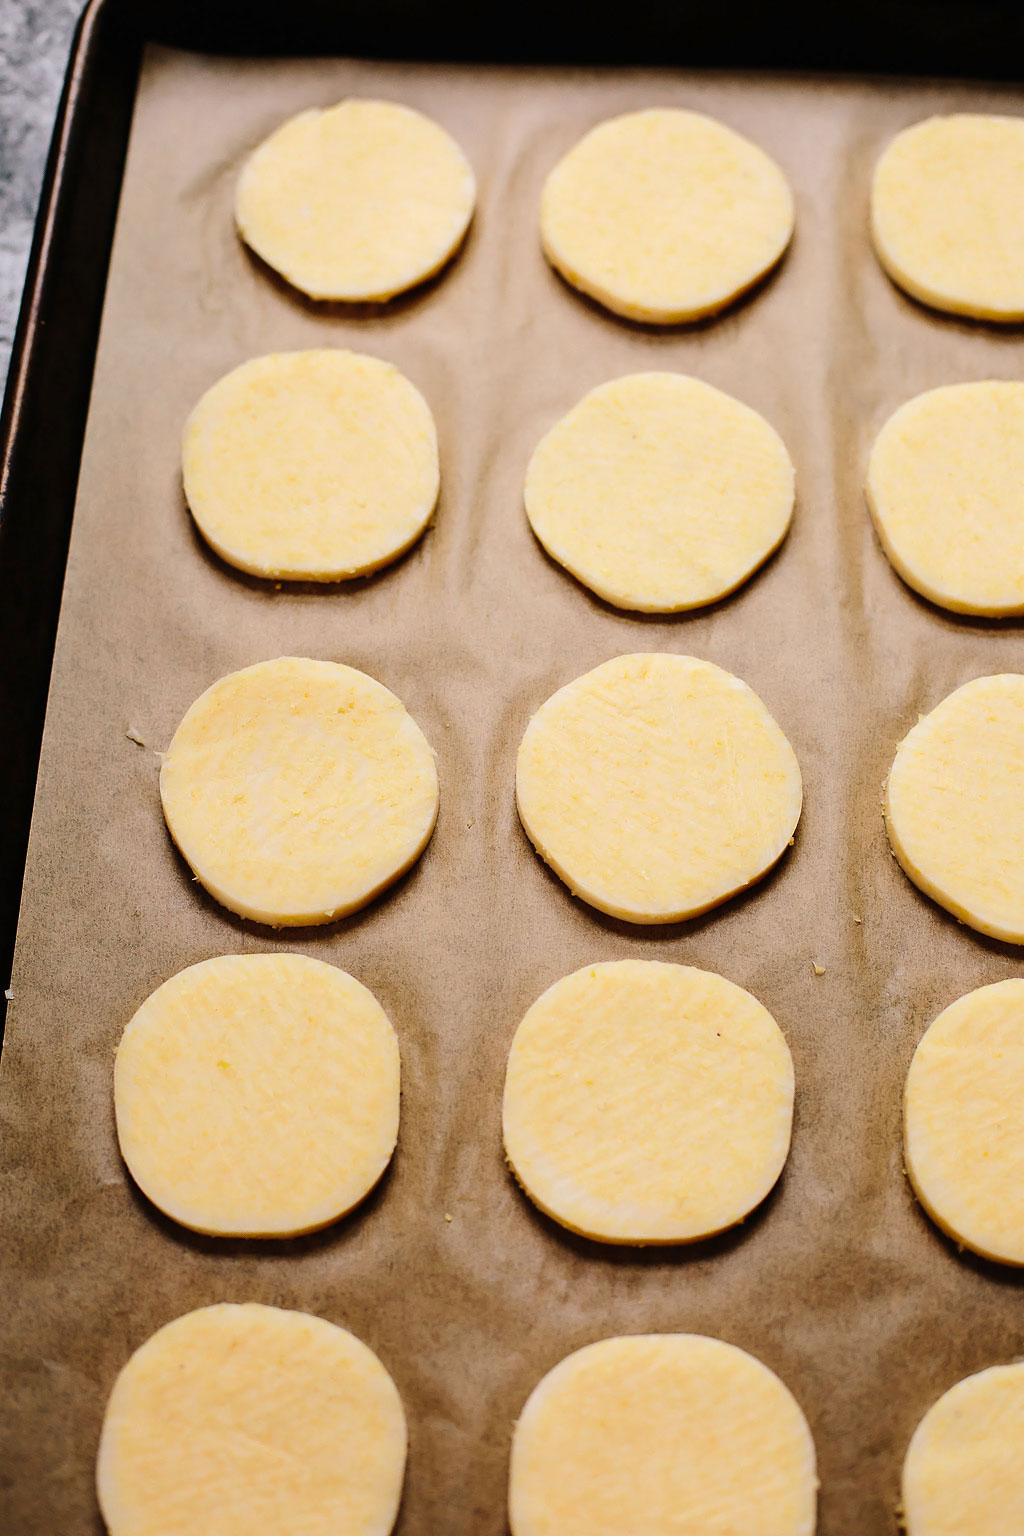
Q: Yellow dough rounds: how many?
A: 15